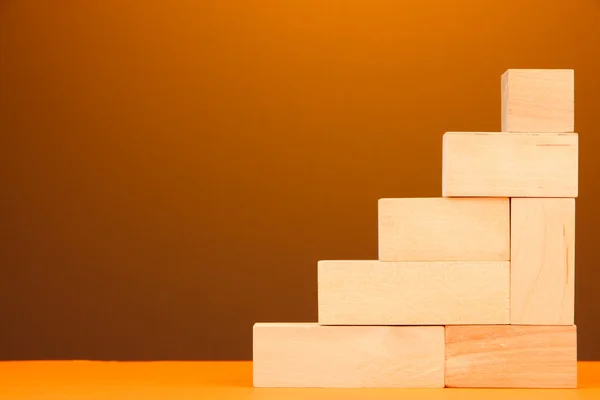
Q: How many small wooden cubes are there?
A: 1